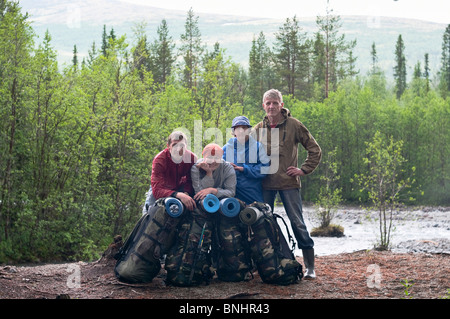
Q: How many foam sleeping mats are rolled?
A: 4